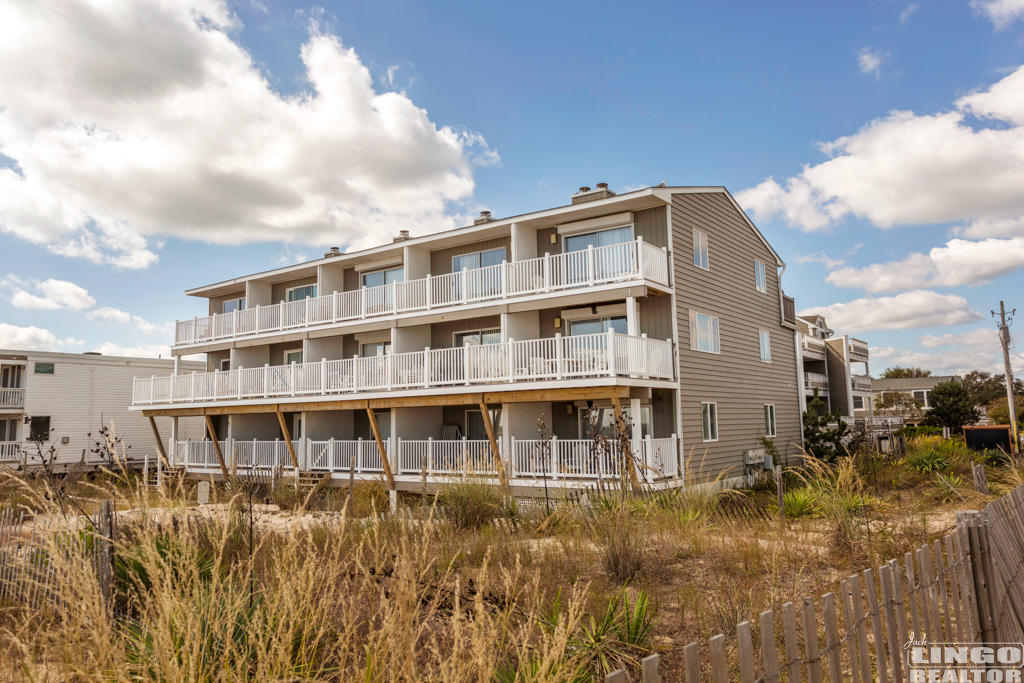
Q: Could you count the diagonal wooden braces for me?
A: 6